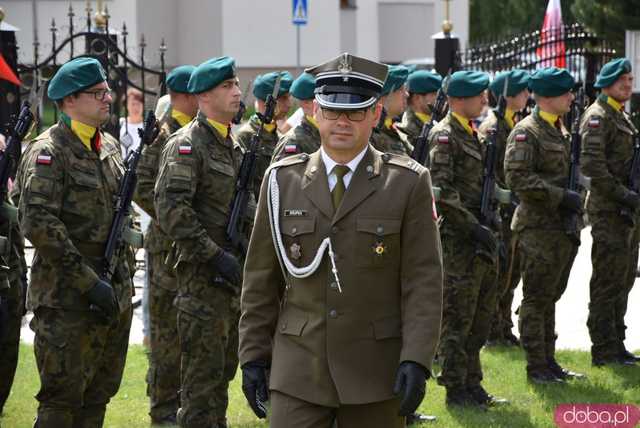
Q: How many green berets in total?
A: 11